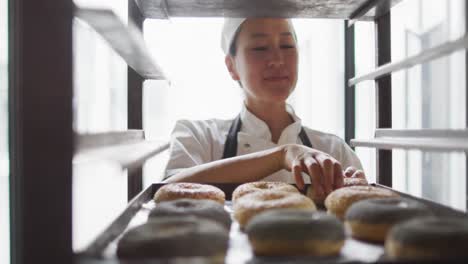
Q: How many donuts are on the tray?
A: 10